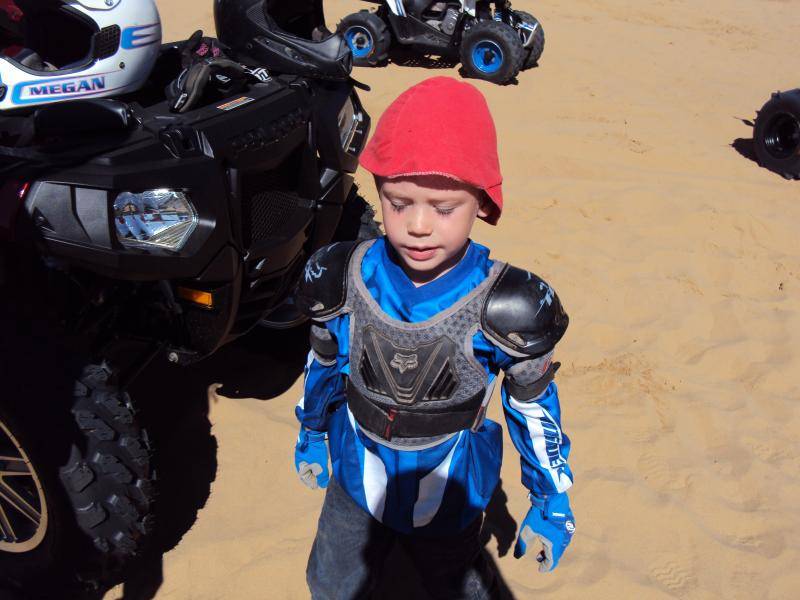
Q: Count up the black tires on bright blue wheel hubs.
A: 2